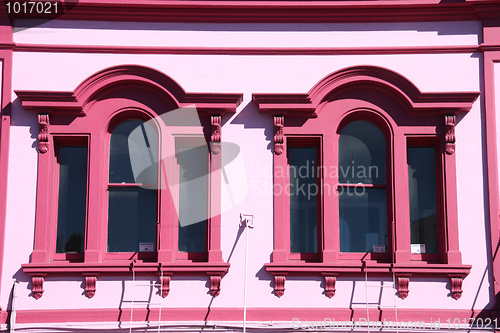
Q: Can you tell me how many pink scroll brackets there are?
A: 12